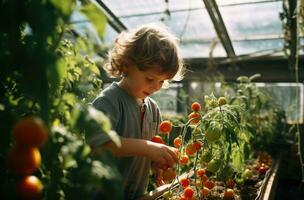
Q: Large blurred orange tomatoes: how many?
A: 3